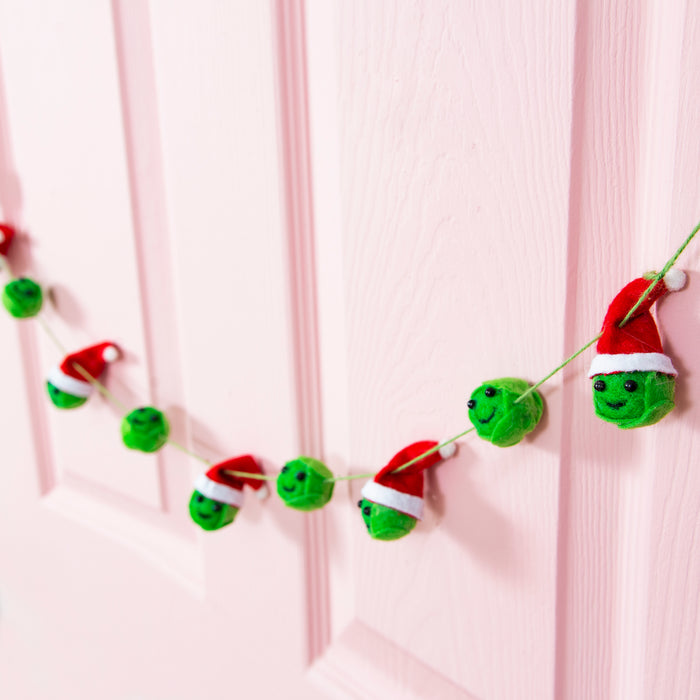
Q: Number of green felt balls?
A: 8